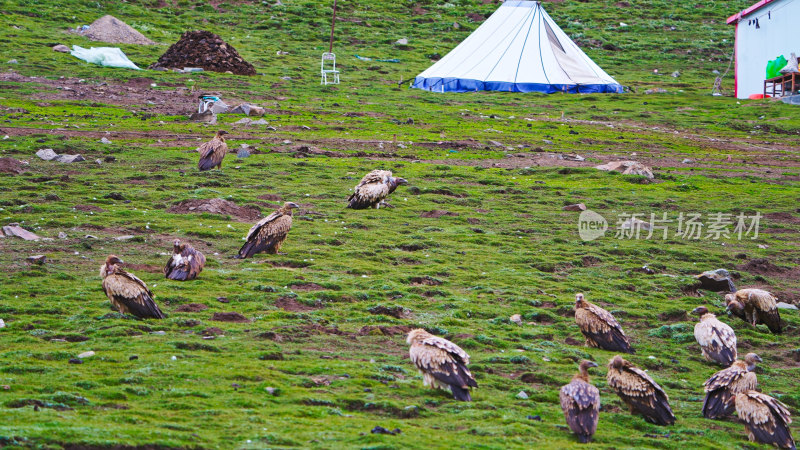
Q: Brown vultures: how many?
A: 13